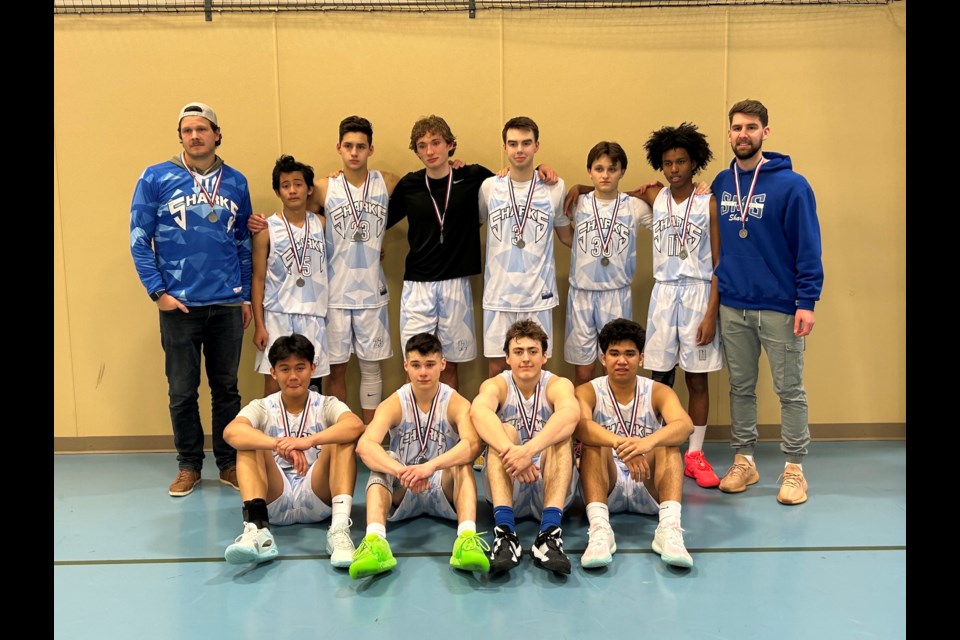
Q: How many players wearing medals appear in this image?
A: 10